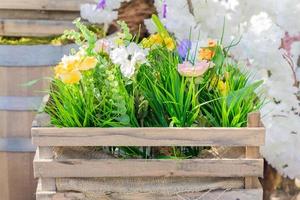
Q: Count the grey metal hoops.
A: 3